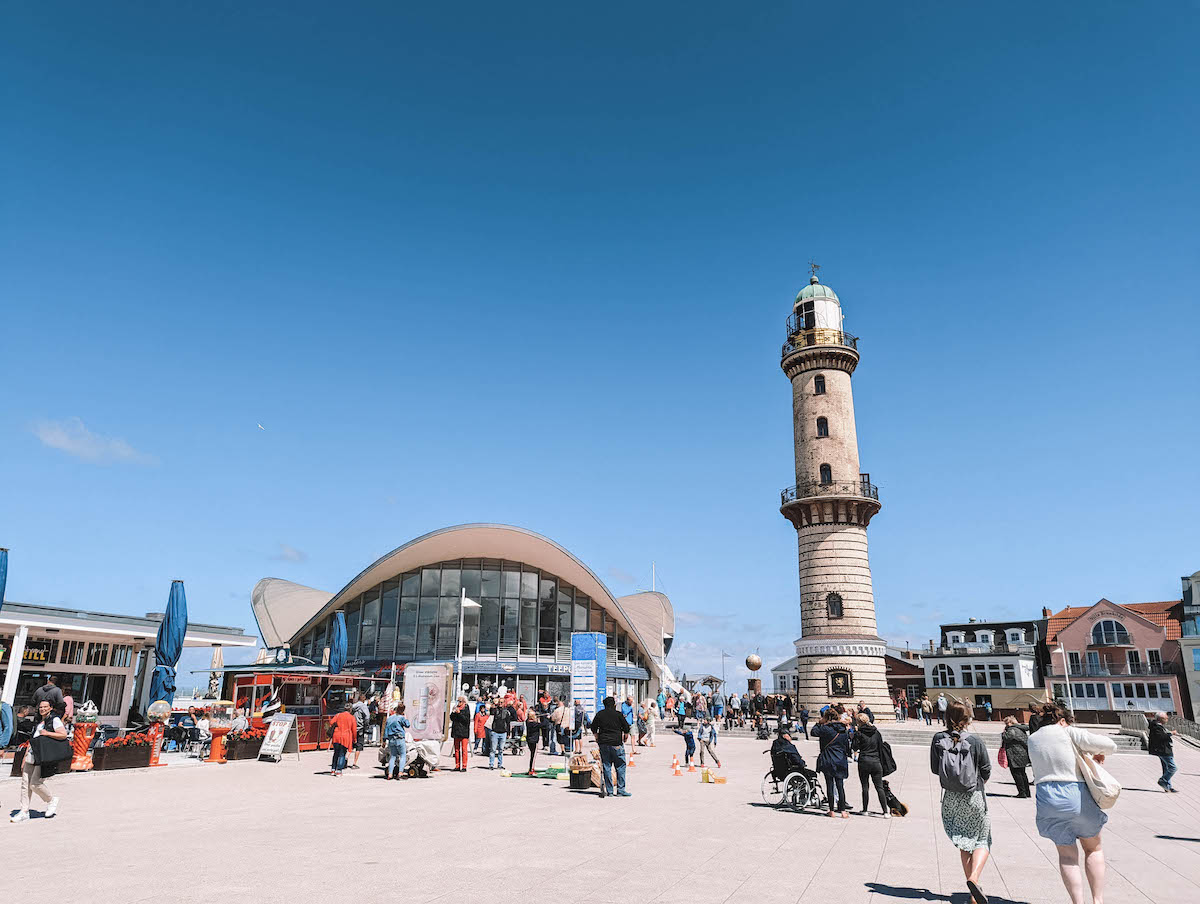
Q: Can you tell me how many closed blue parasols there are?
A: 3